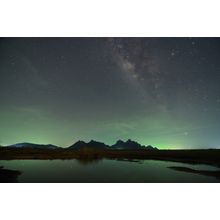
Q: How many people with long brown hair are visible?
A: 0